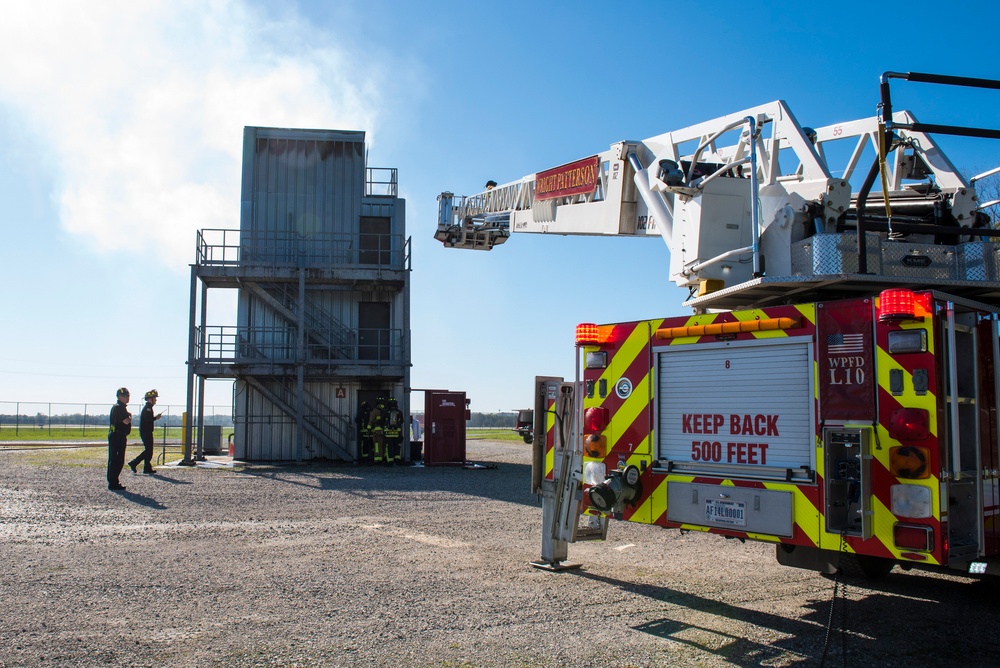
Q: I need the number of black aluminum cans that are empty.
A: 0